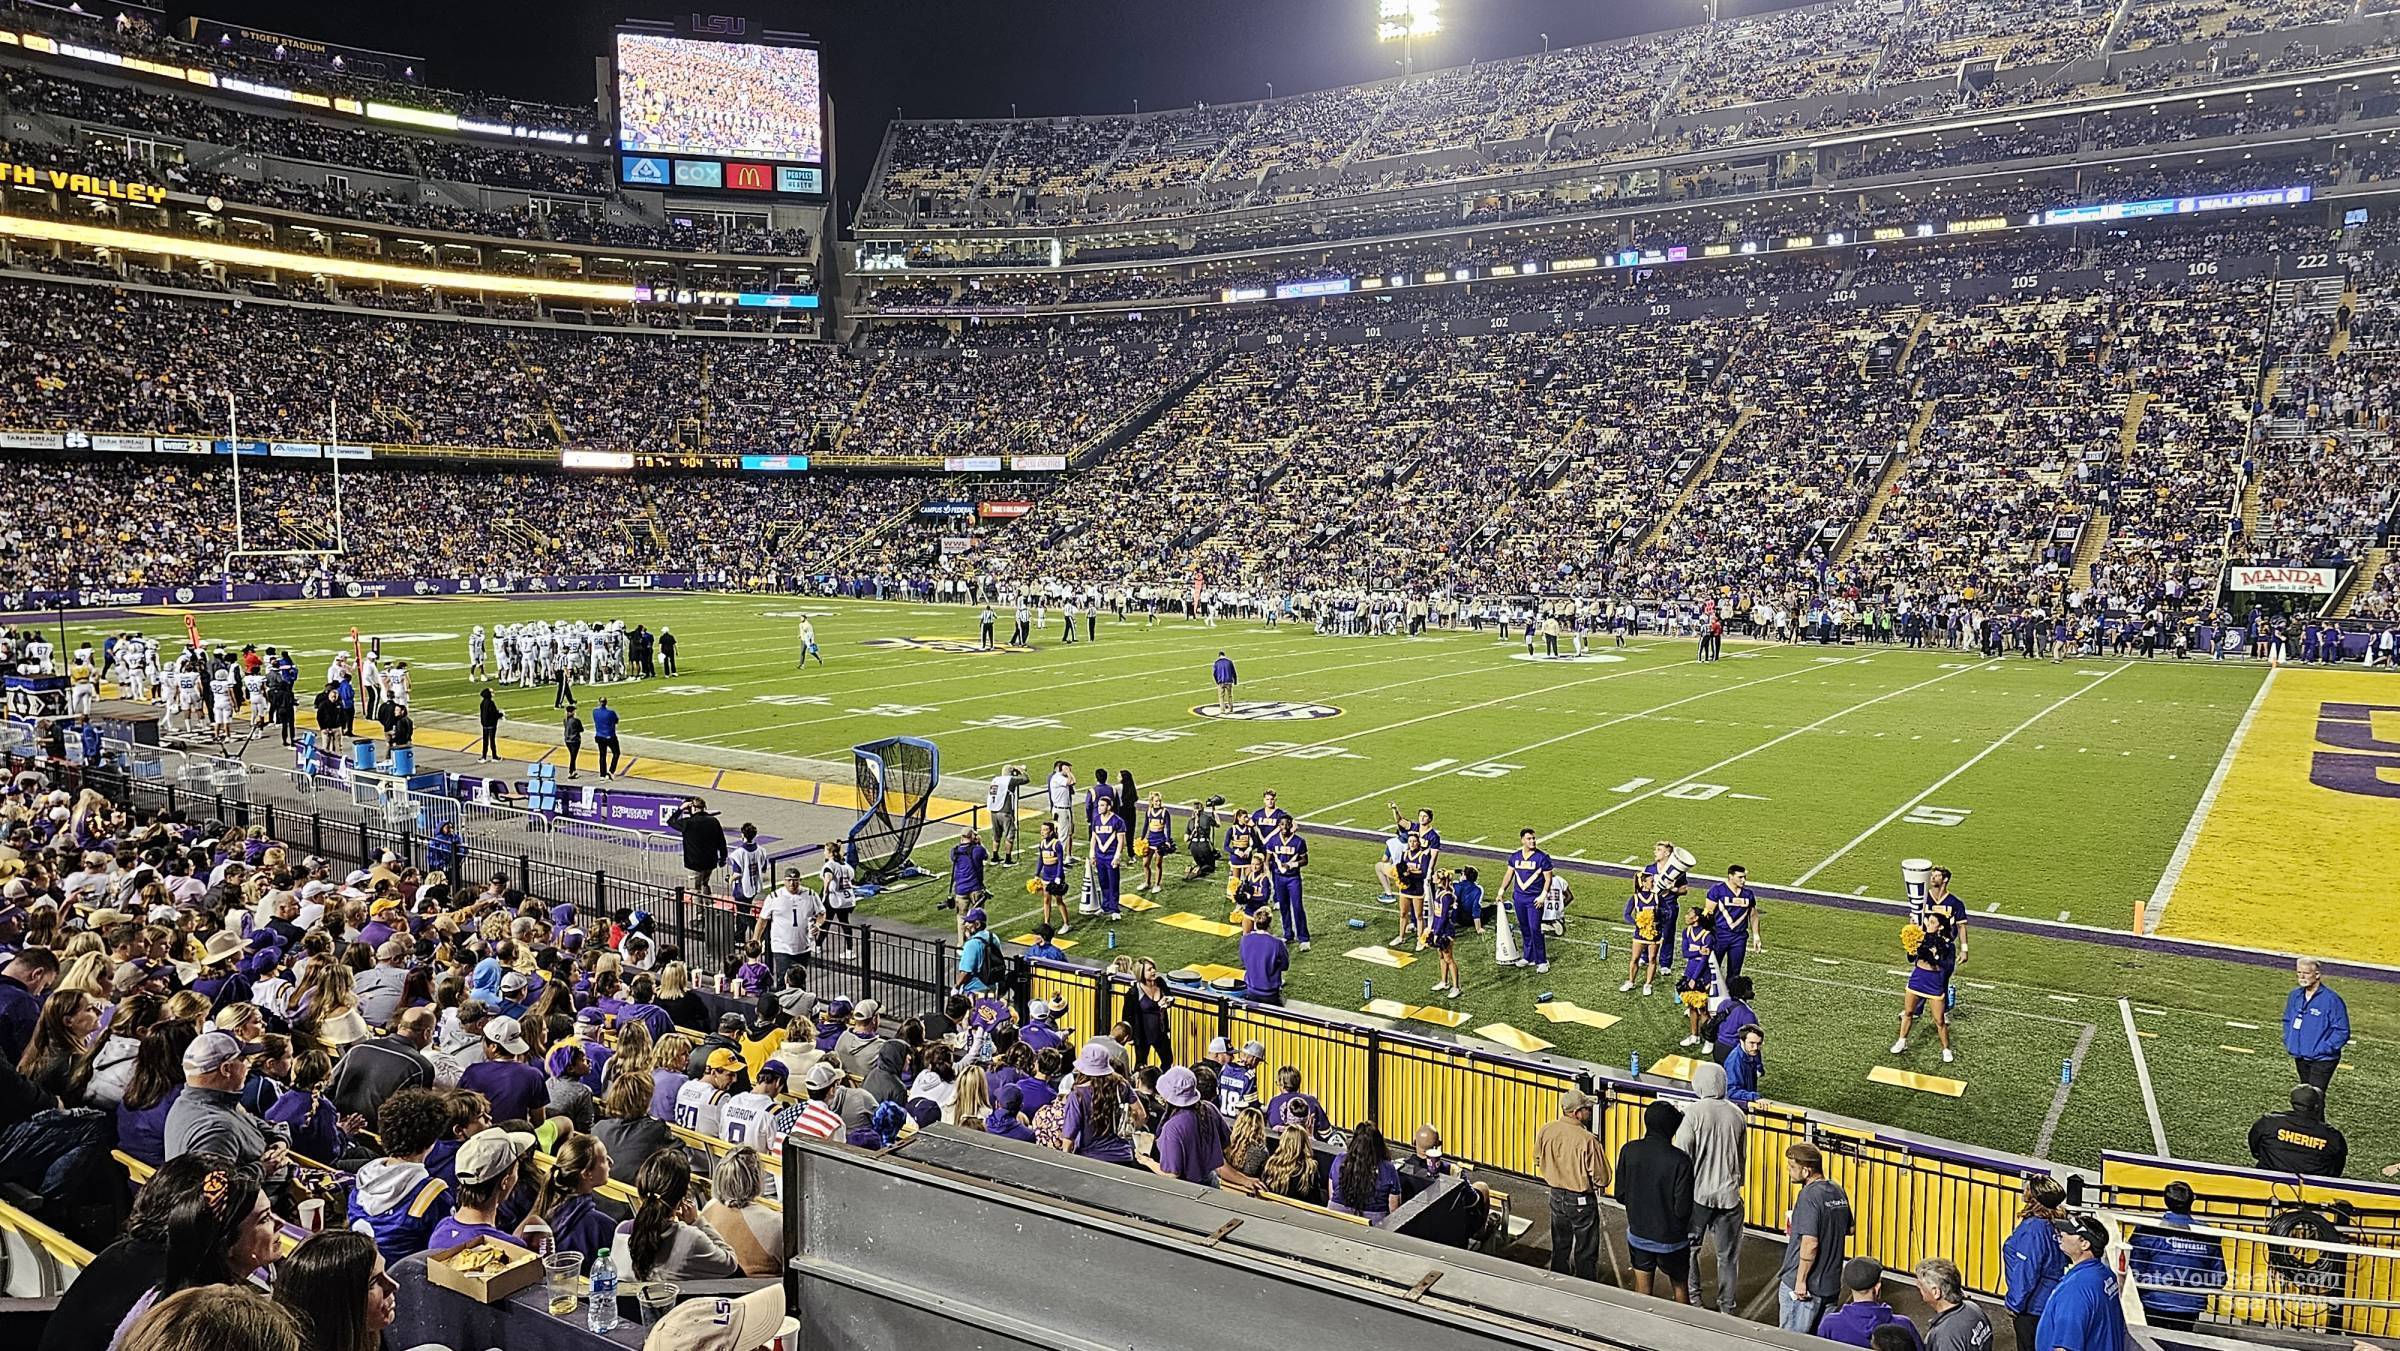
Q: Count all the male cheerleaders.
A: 8